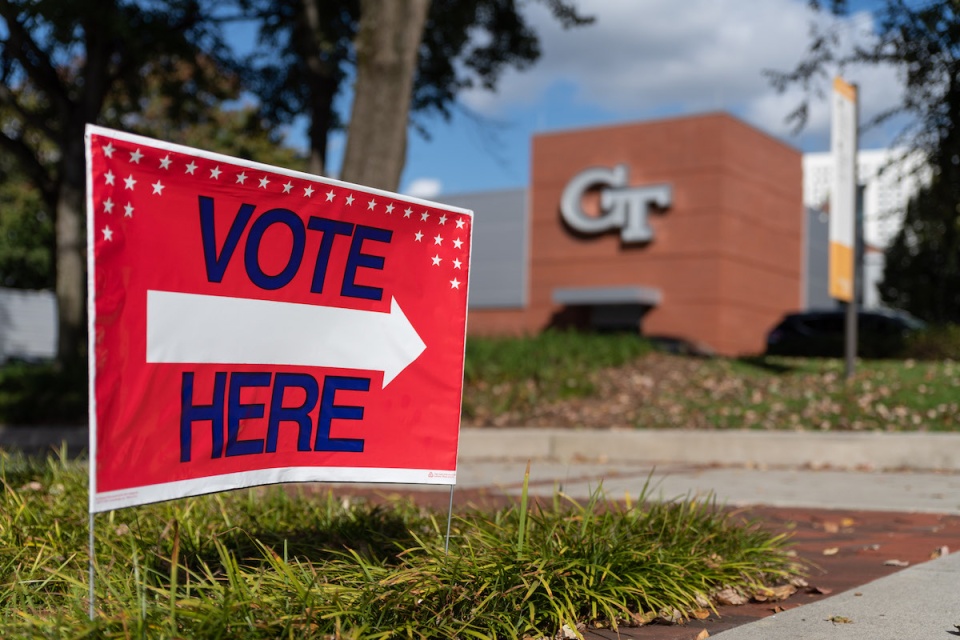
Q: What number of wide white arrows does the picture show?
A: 1